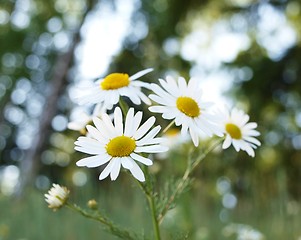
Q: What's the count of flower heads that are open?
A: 4